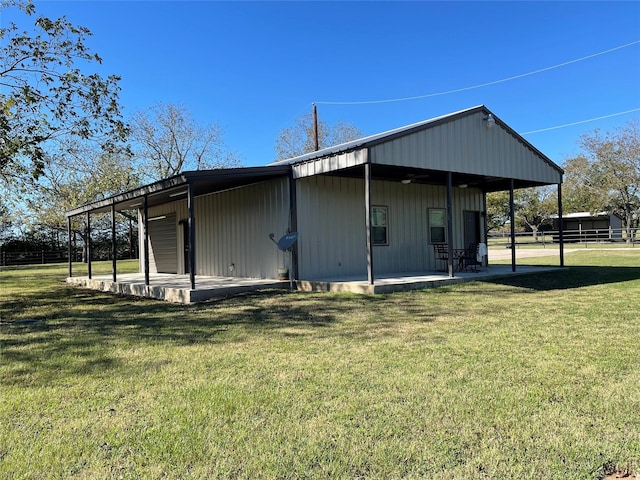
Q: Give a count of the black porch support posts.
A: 9